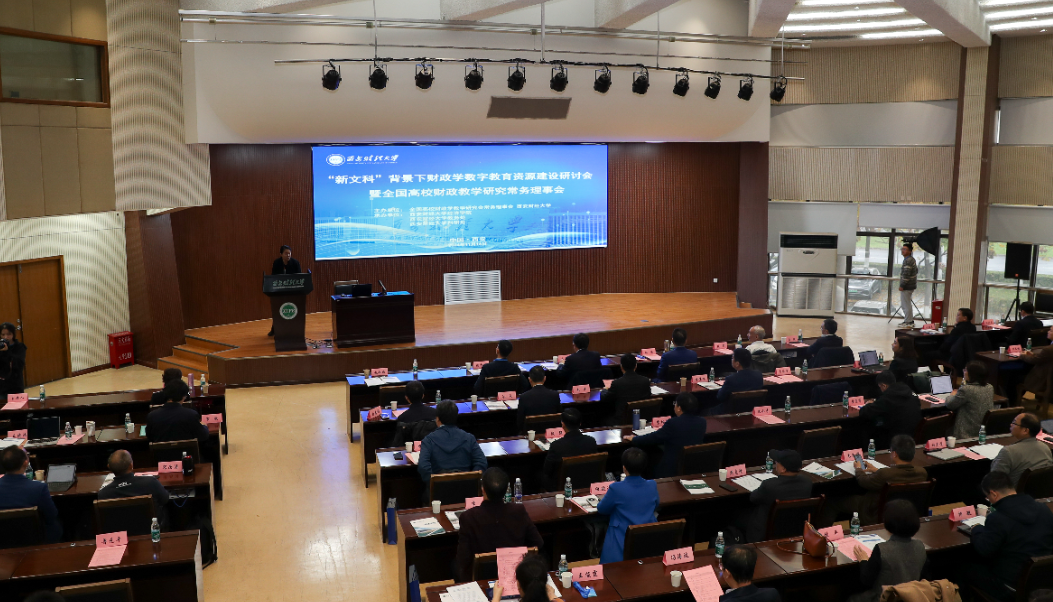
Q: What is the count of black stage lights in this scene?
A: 12